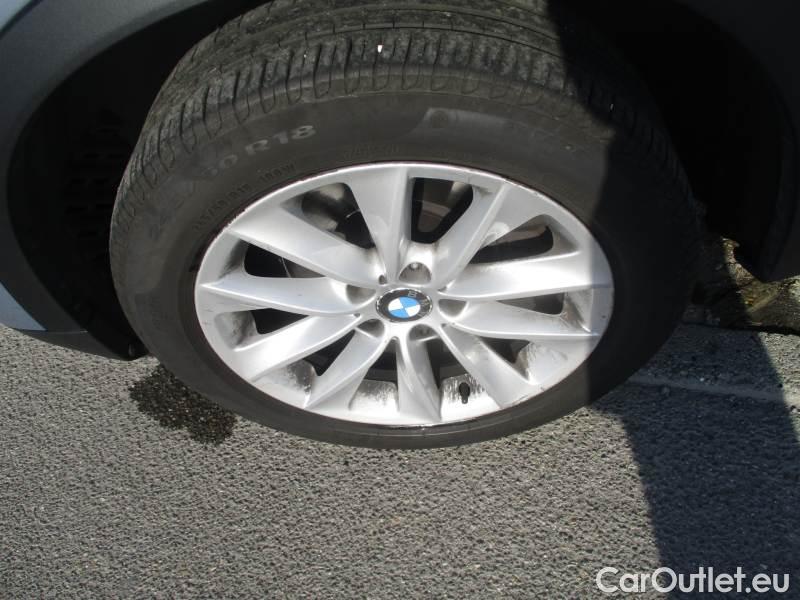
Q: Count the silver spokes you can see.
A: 10